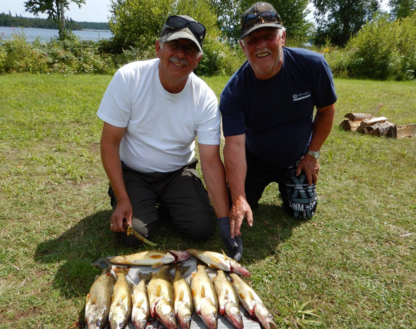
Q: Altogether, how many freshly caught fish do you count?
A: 10